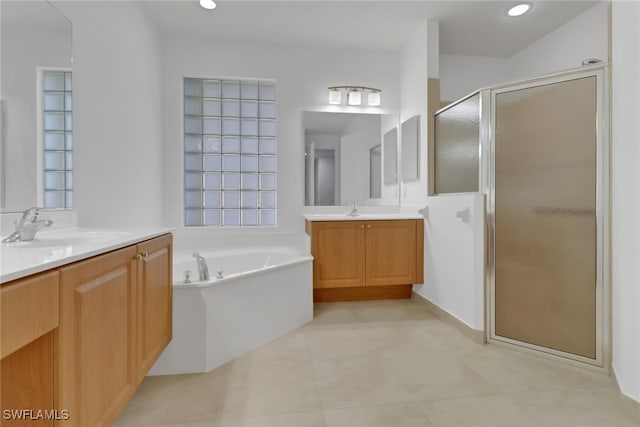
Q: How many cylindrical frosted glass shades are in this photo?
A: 3